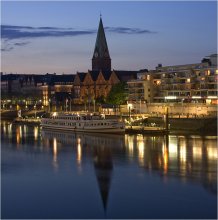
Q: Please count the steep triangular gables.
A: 4